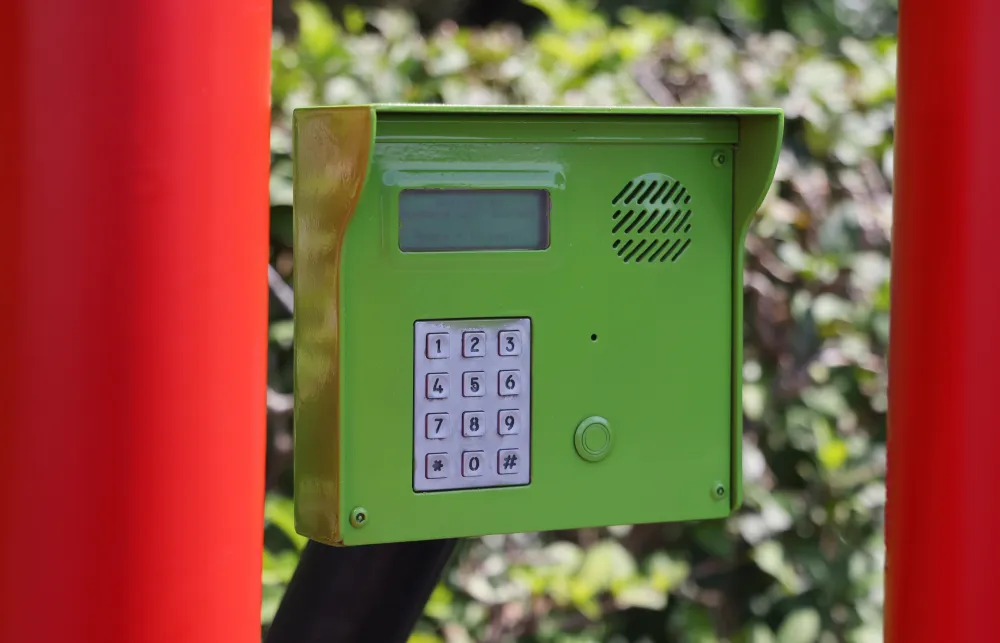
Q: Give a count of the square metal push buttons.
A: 12